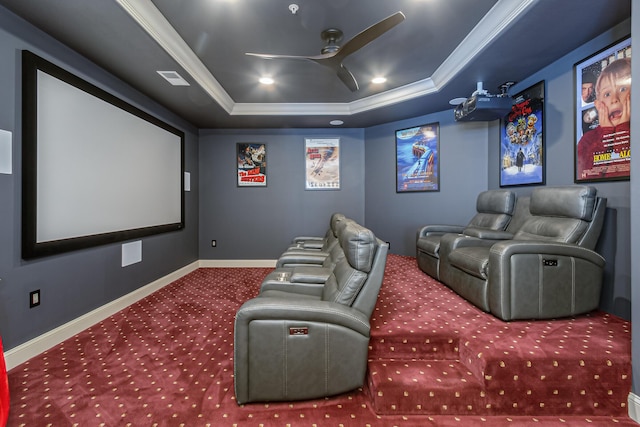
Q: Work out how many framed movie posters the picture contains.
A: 5